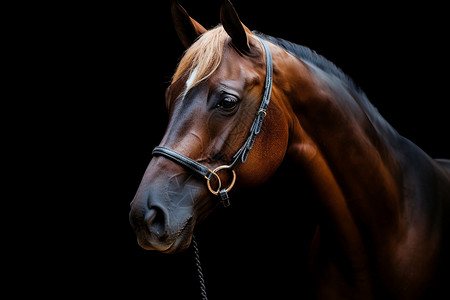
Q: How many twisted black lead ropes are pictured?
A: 1